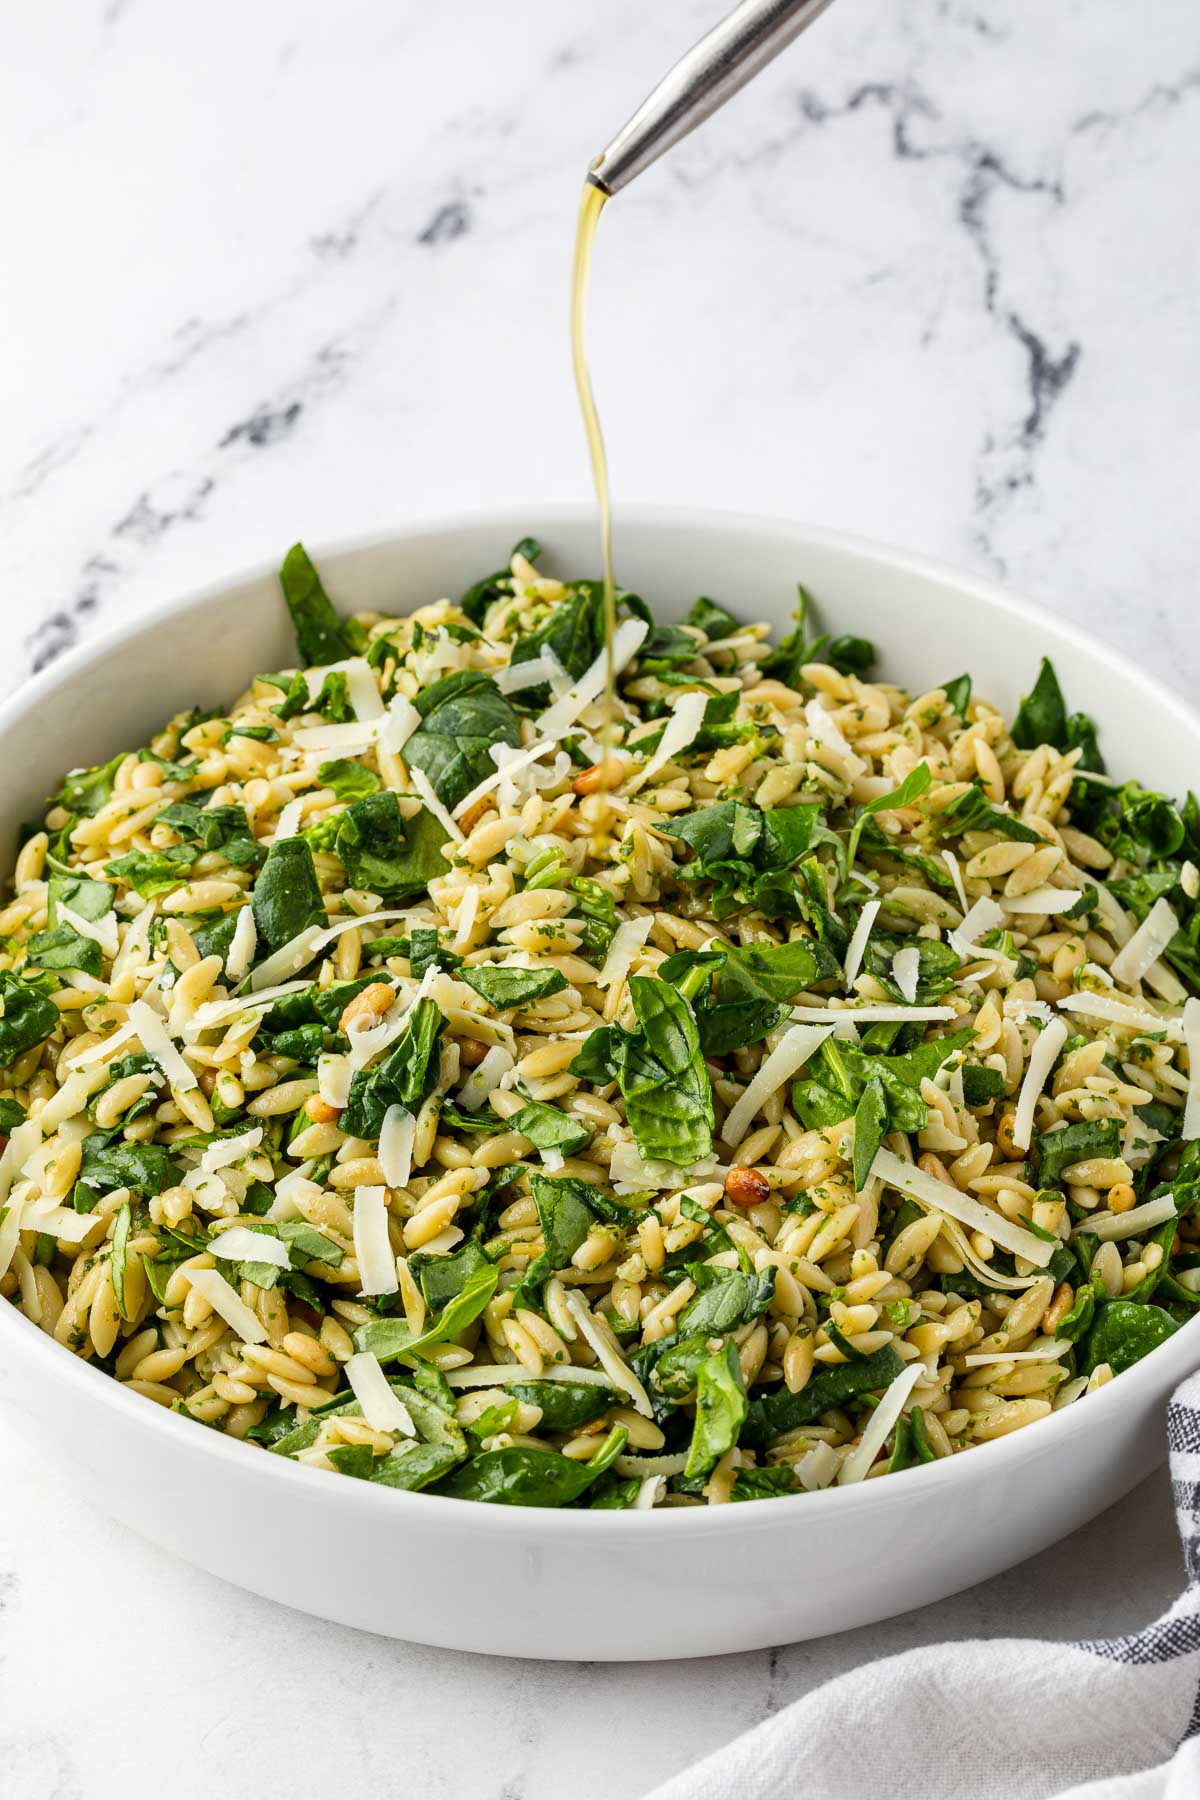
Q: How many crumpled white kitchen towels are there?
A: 1